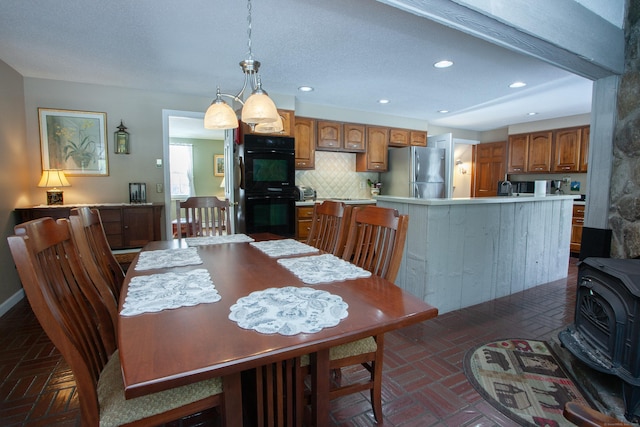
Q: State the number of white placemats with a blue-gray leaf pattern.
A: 6